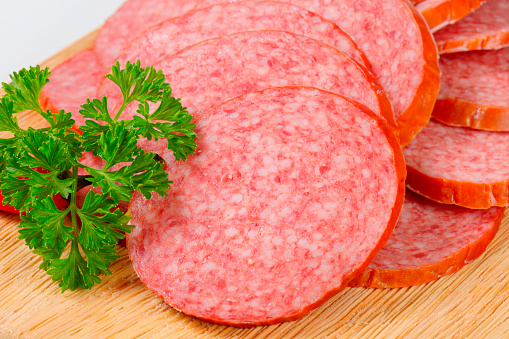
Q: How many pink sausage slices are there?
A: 11